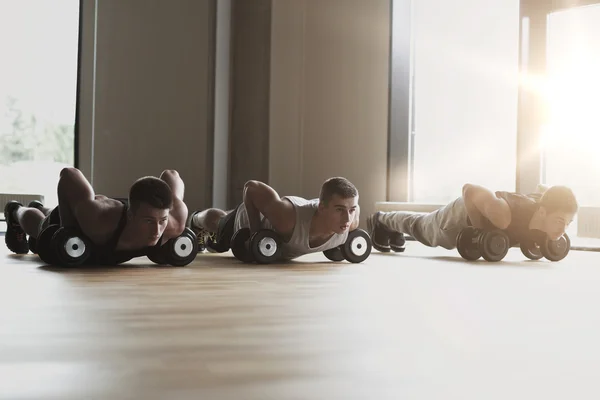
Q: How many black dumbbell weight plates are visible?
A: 12